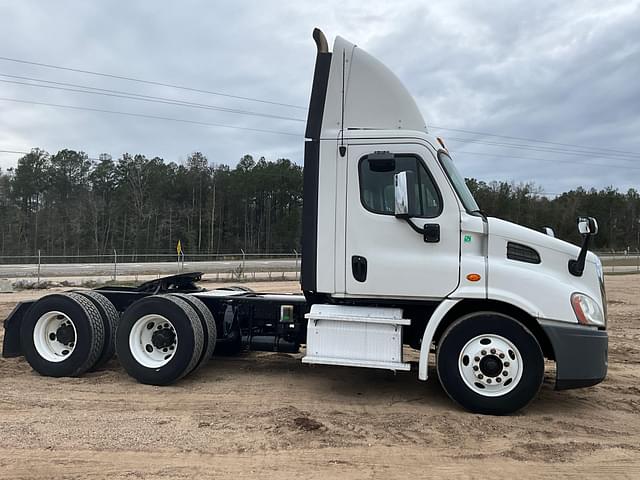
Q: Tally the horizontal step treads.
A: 2